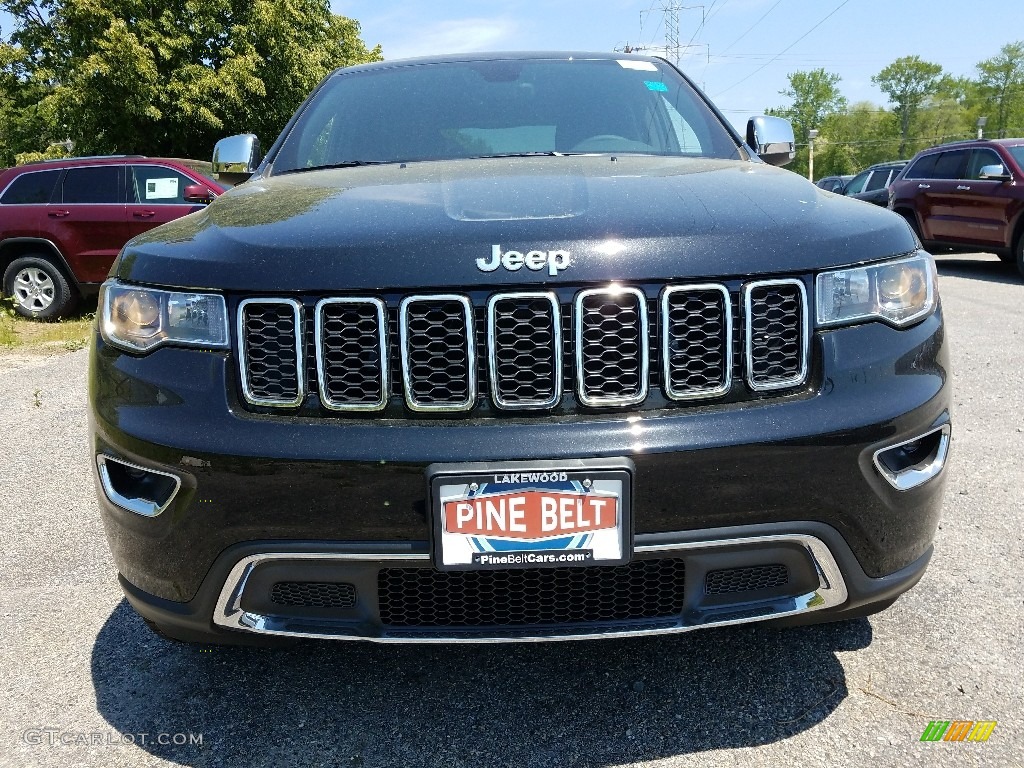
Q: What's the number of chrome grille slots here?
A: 7